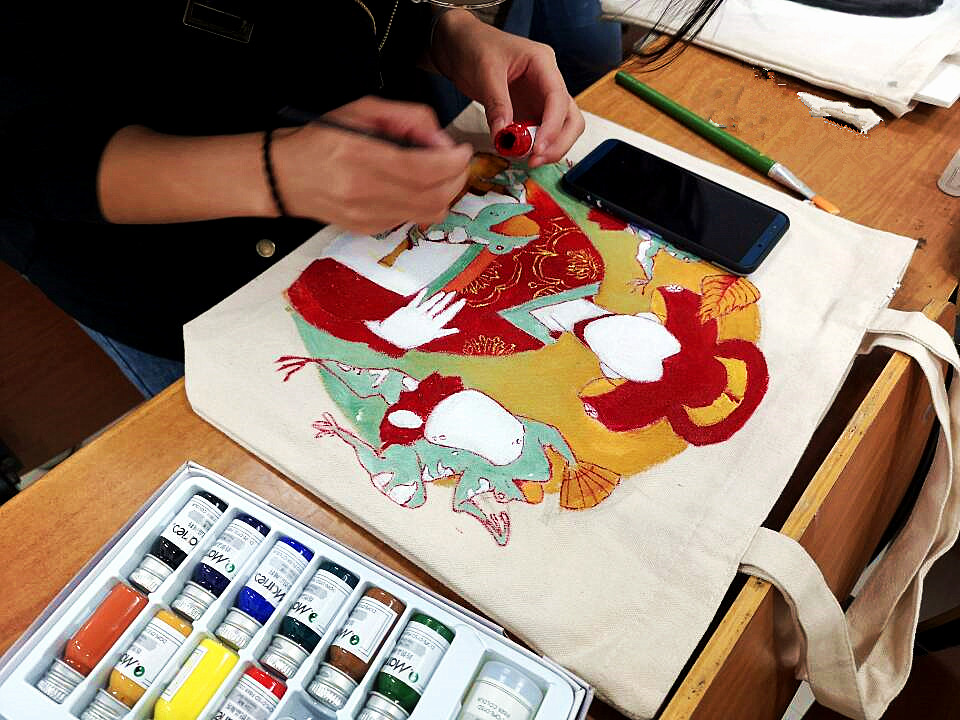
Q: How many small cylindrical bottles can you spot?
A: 12